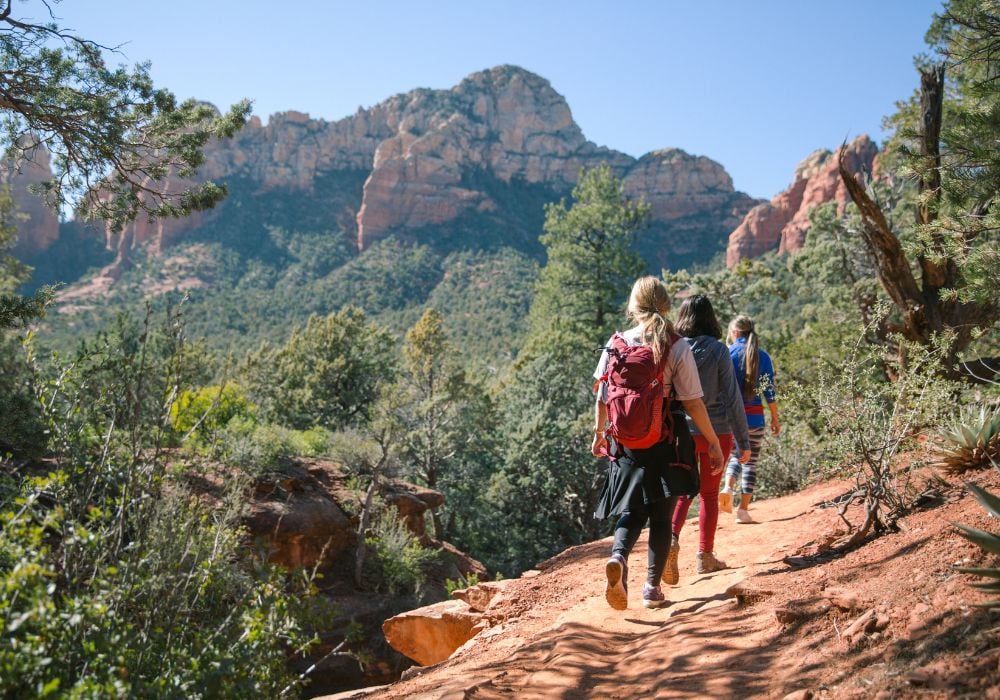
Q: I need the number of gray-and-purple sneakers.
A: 2